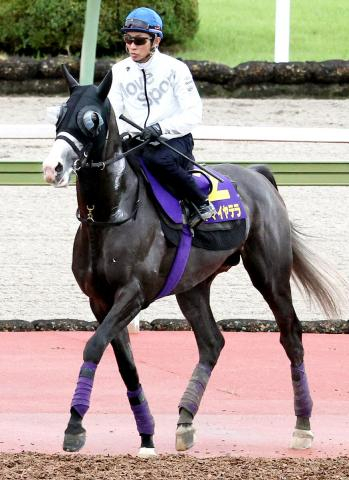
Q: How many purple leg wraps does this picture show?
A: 4